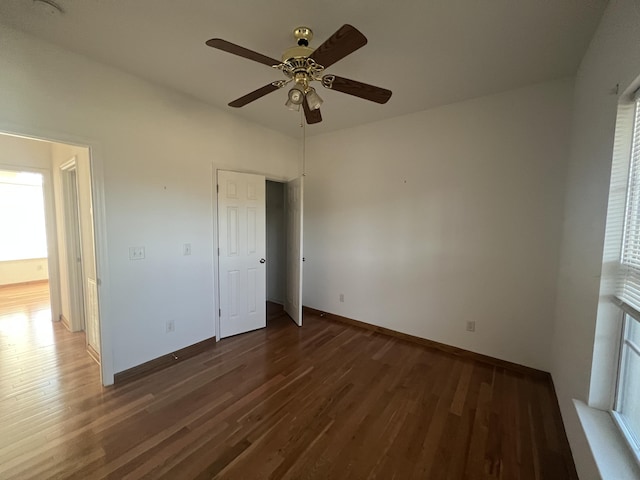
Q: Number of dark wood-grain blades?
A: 5